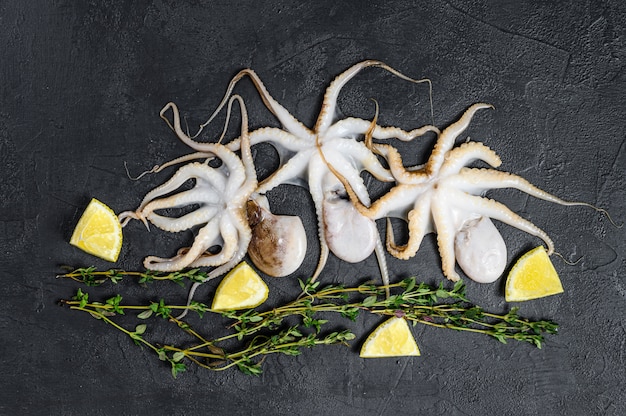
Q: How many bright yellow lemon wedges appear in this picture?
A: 4